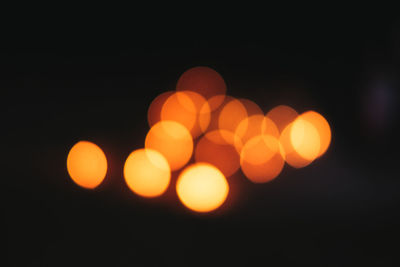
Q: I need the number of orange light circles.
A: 15